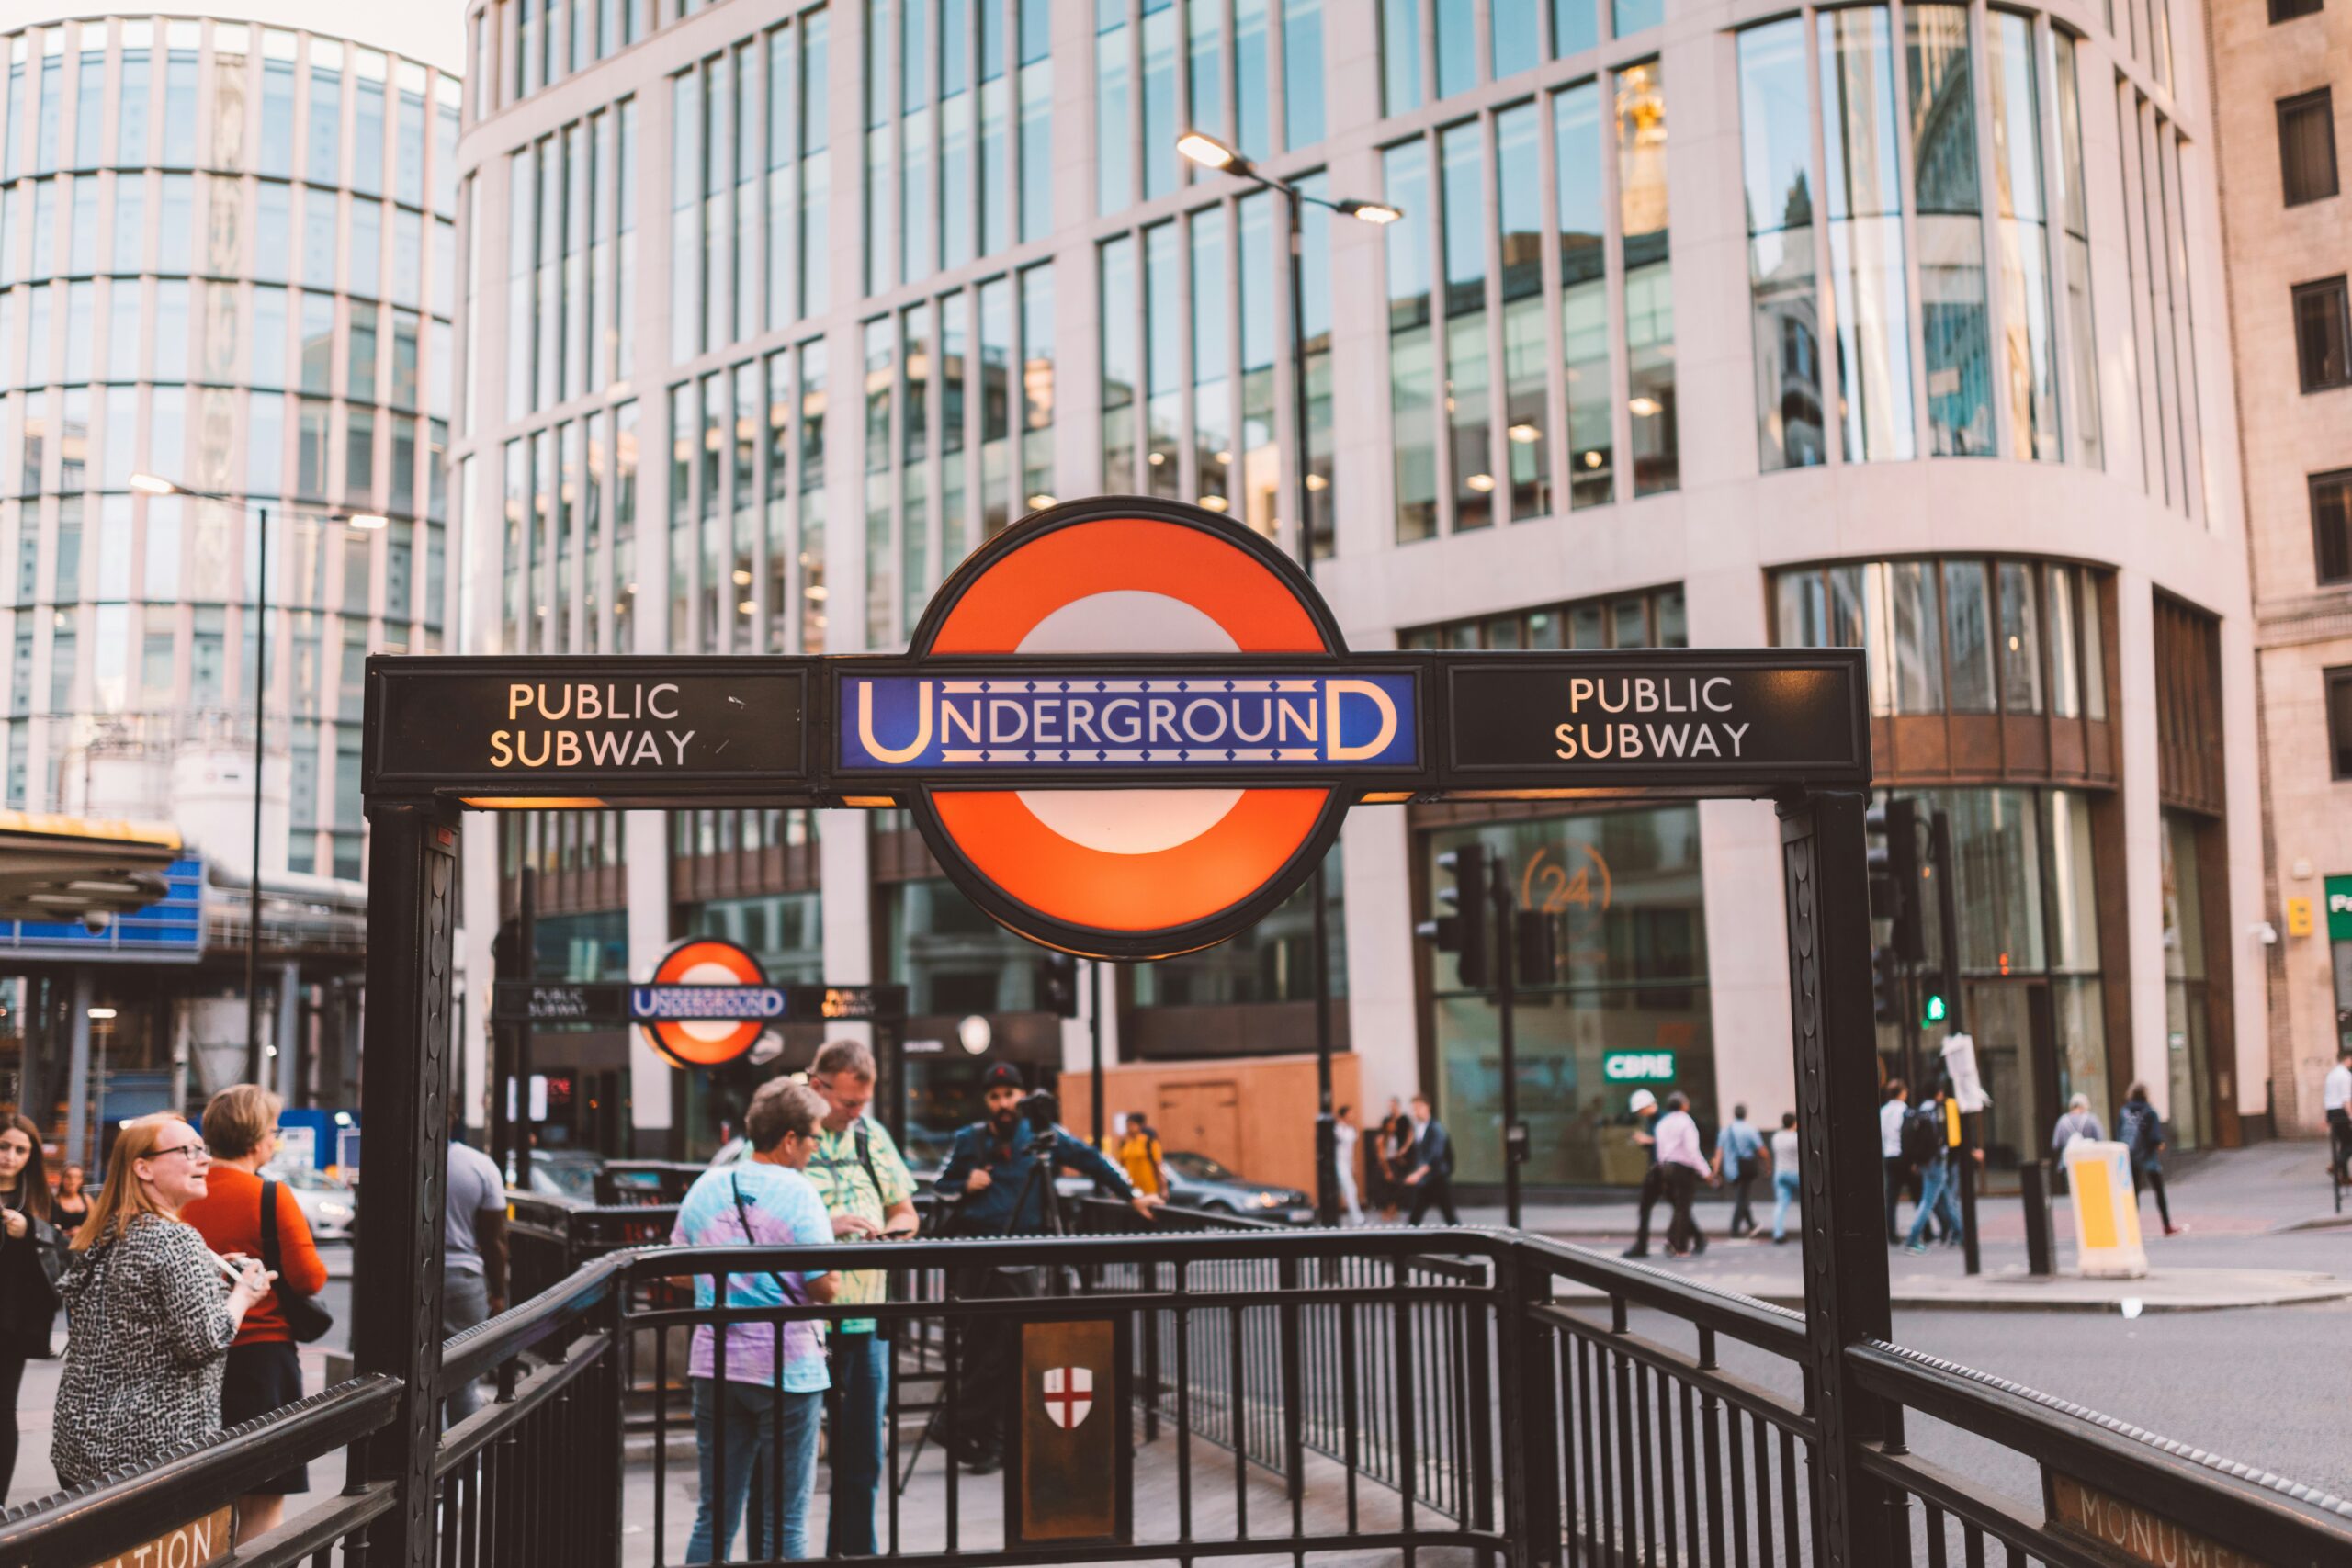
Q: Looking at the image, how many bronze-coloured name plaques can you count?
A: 2